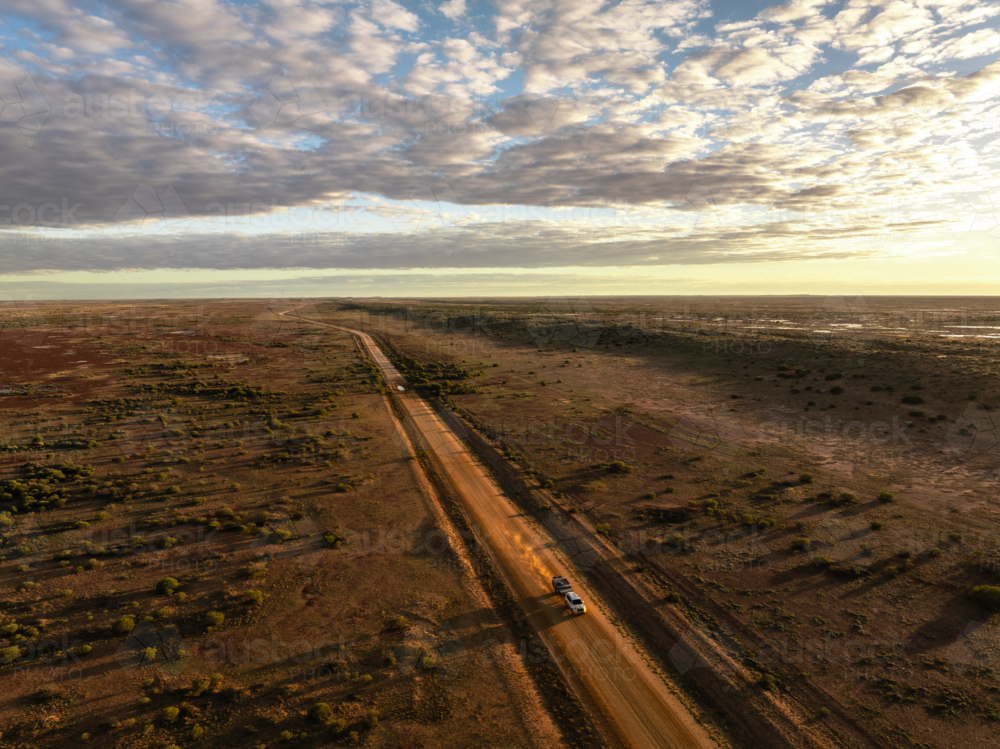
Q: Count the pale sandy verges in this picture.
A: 2